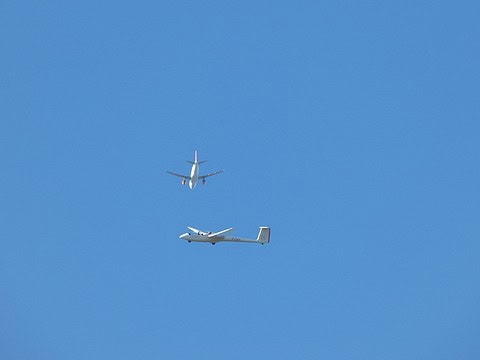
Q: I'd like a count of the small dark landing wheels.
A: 3